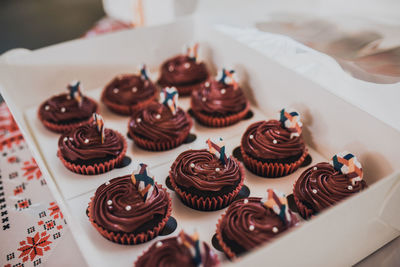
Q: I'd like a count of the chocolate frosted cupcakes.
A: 12